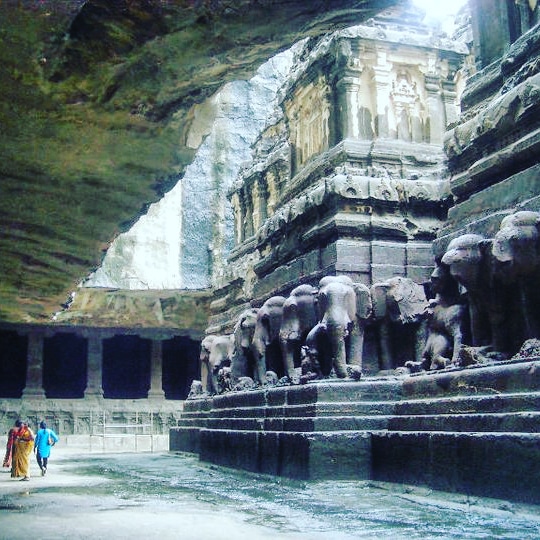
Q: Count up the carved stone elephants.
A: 8